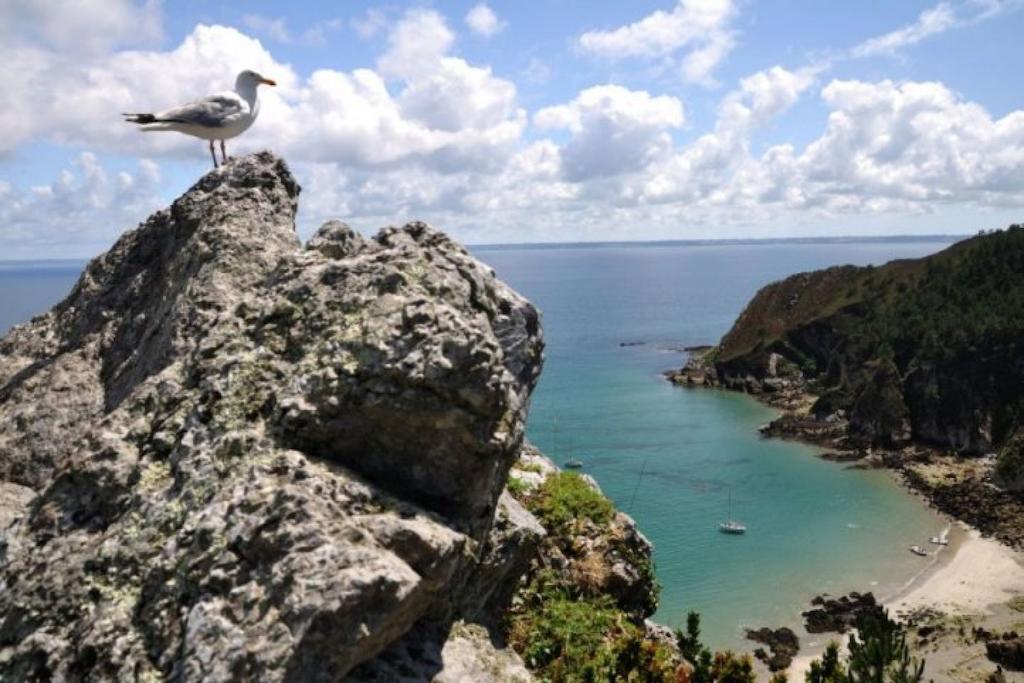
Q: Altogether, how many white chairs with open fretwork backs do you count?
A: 0